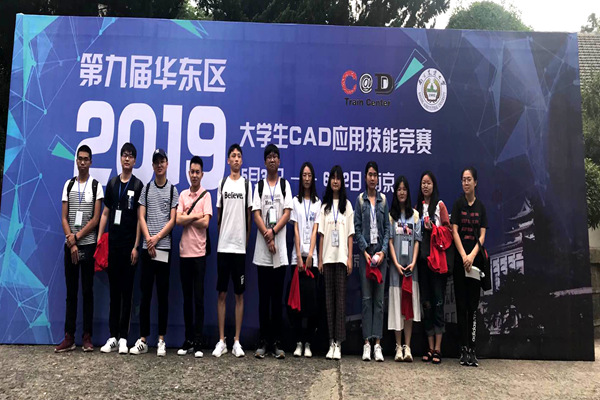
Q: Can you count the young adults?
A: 12